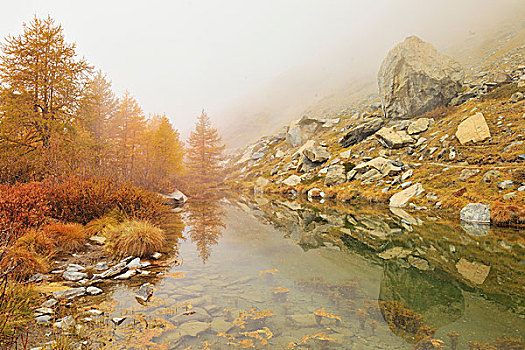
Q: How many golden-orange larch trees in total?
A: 5